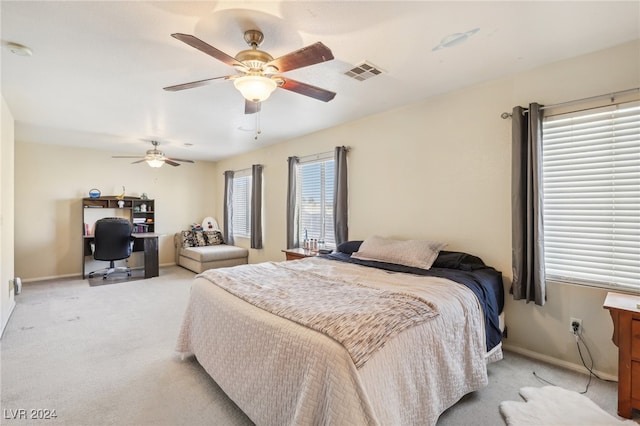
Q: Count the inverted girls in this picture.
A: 0